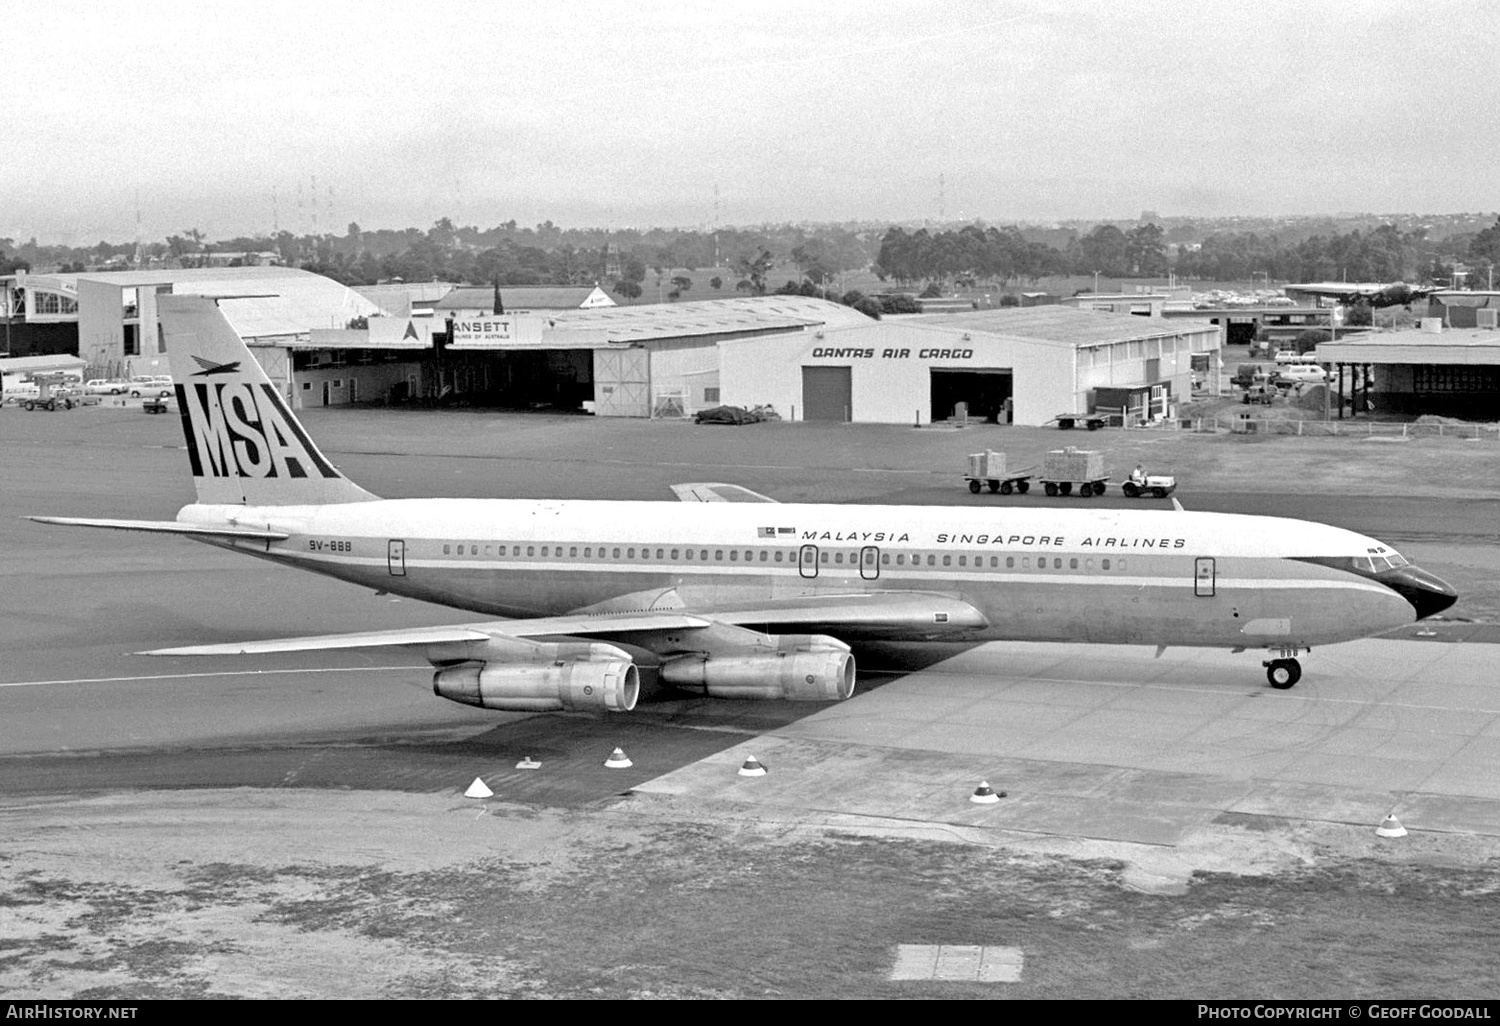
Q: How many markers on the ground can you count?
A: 5